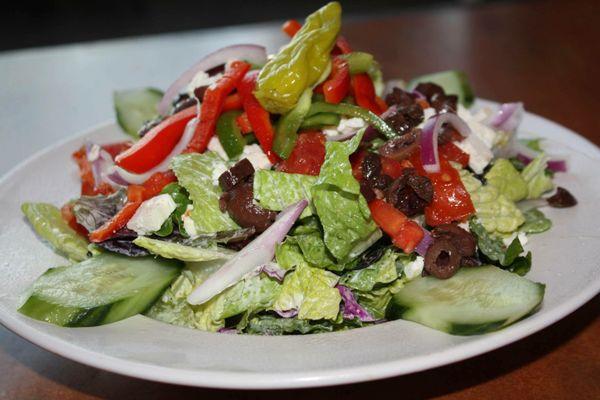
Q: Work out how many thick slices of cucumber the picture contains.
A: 4